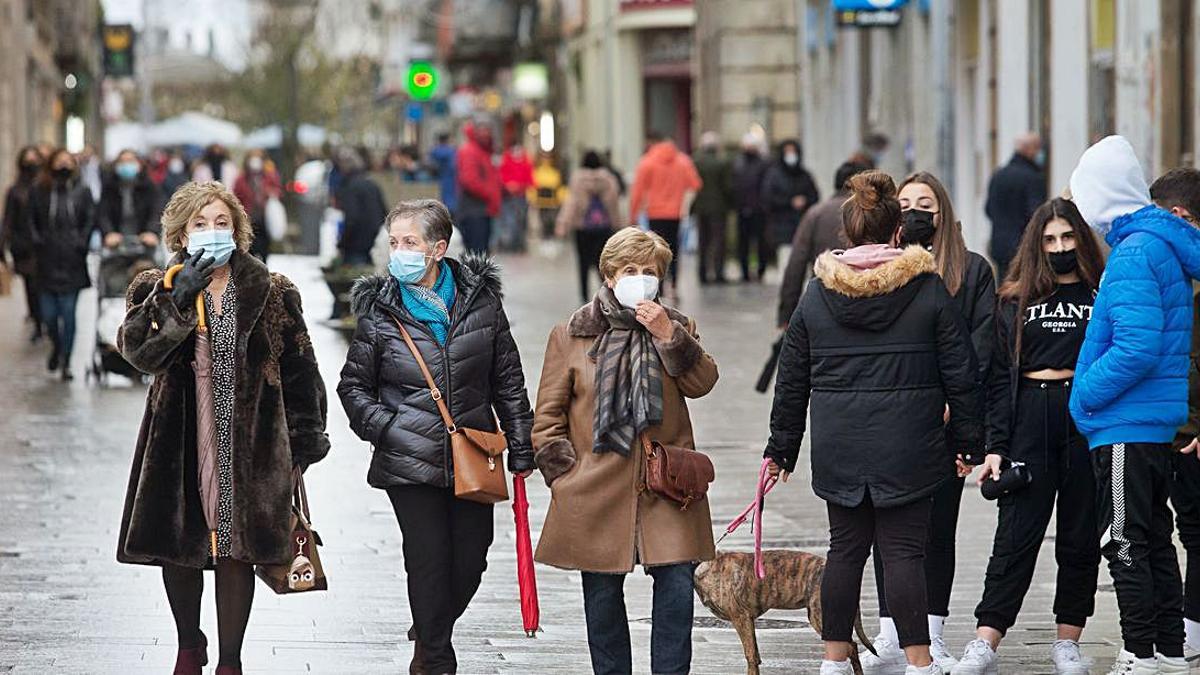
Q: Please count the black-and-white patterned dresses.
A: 1